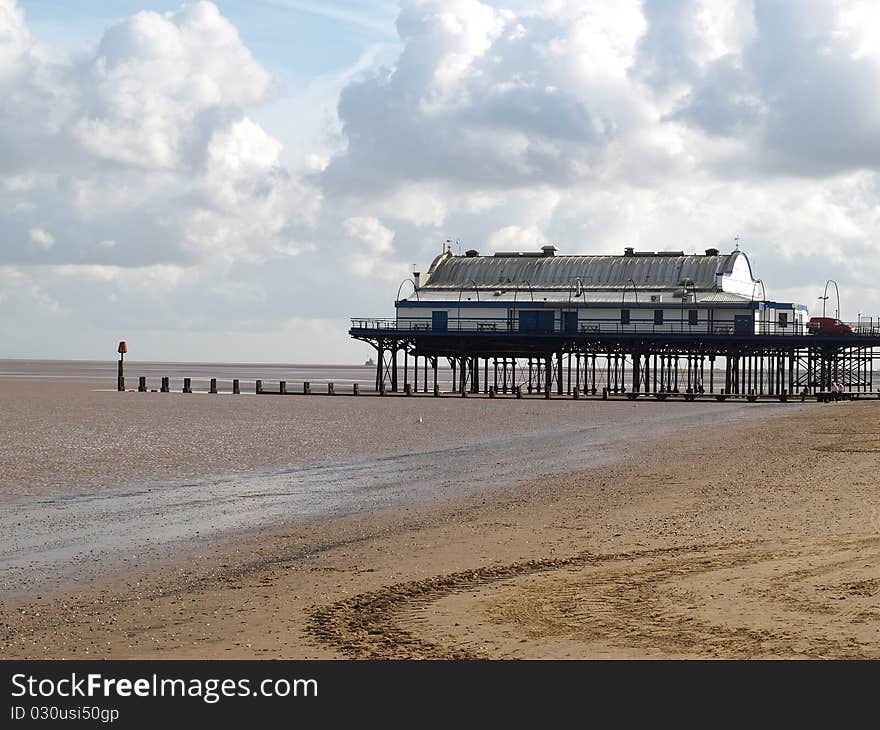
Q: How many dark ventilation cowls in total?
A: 4